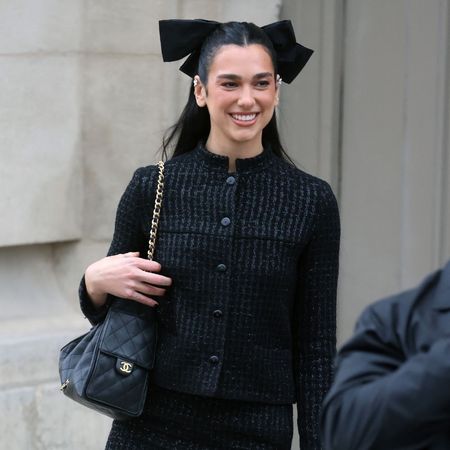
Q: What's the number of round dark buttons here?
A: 5